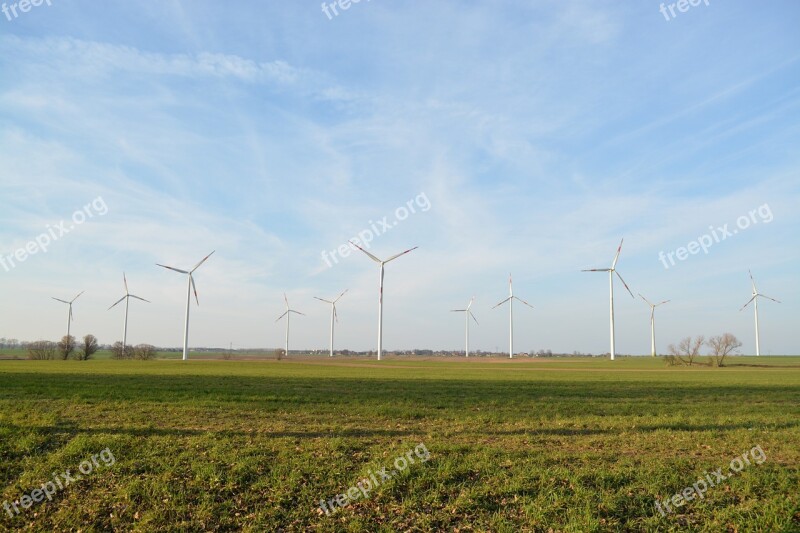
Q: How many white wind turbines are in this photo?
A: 11